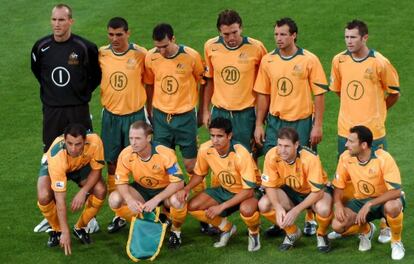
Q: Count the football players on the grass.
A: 11